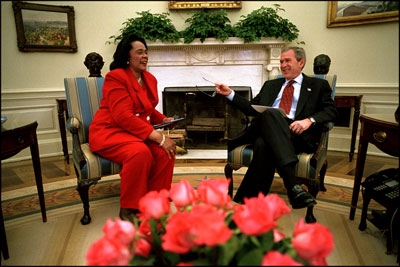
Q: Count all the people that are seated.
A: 2